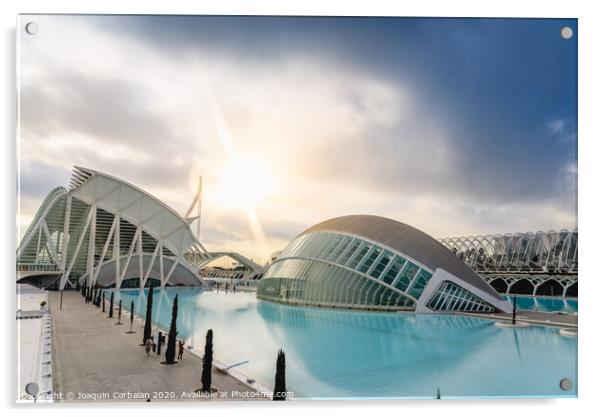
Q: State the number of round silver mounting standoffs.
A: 4